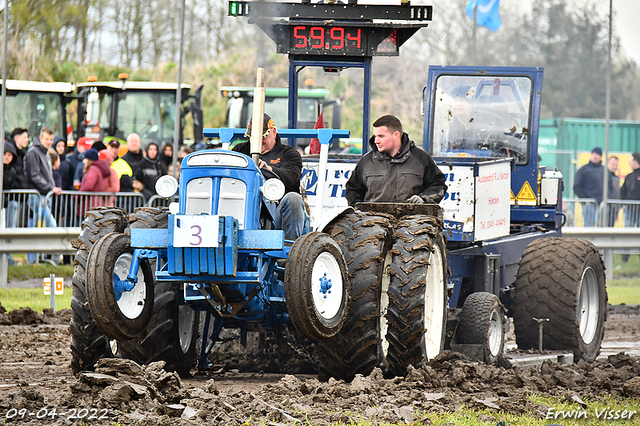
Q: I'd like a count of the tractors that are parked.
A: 3